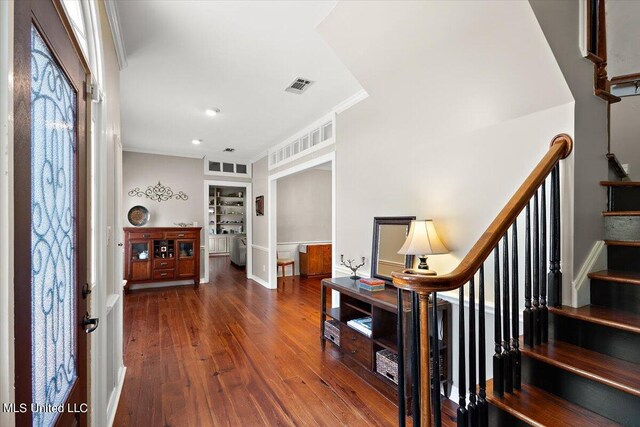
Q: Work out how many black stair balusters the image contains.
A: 15